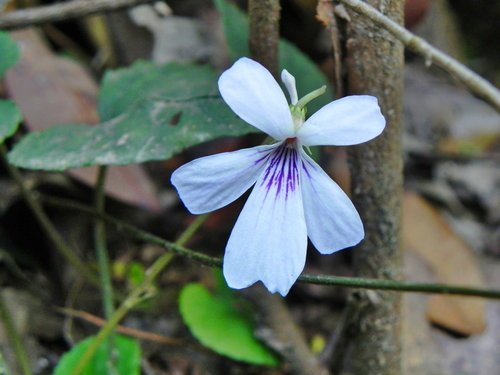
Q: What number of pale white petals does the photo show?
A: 5